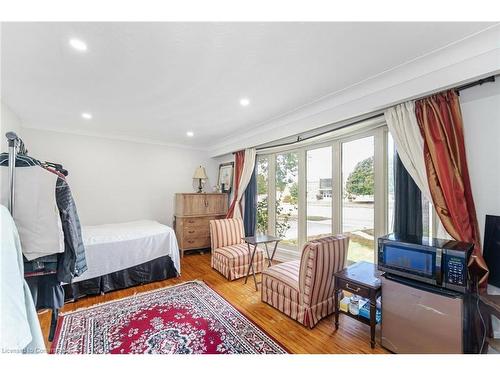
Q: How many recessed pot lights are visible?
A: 4